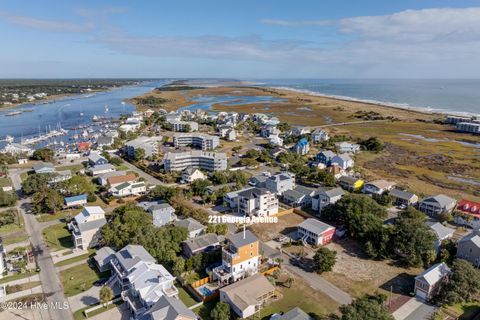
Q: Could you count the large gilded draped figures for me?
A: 0